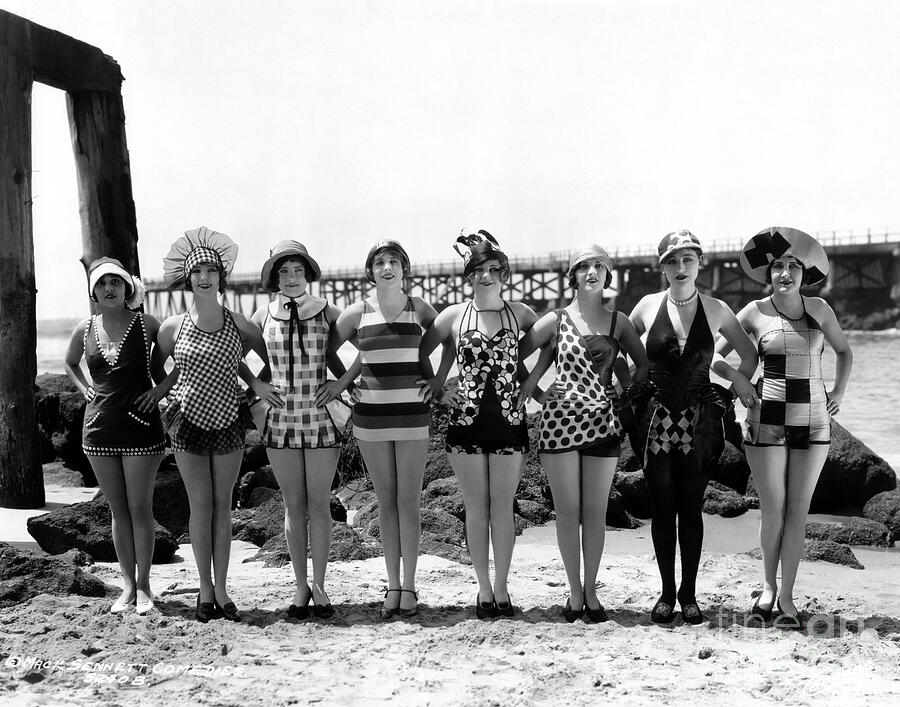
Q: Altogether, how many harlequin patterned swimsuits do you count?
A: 1